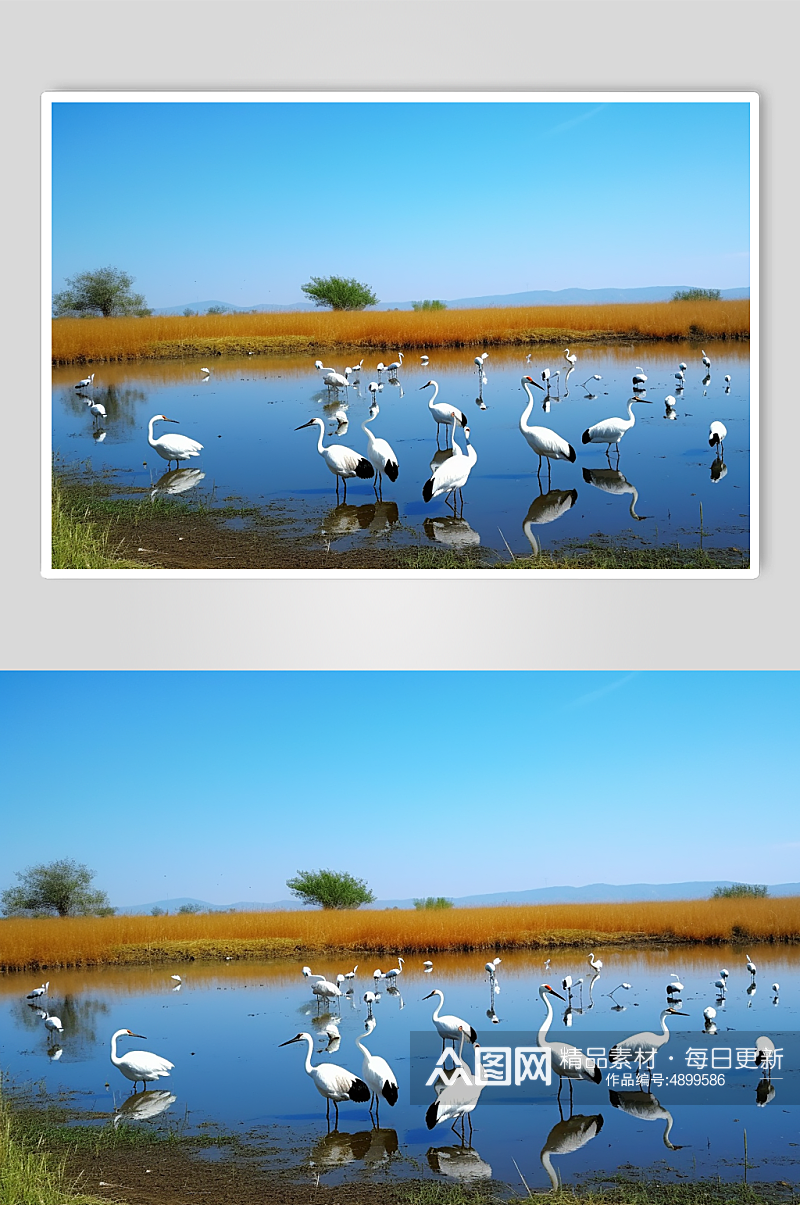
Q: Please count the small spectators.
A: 0